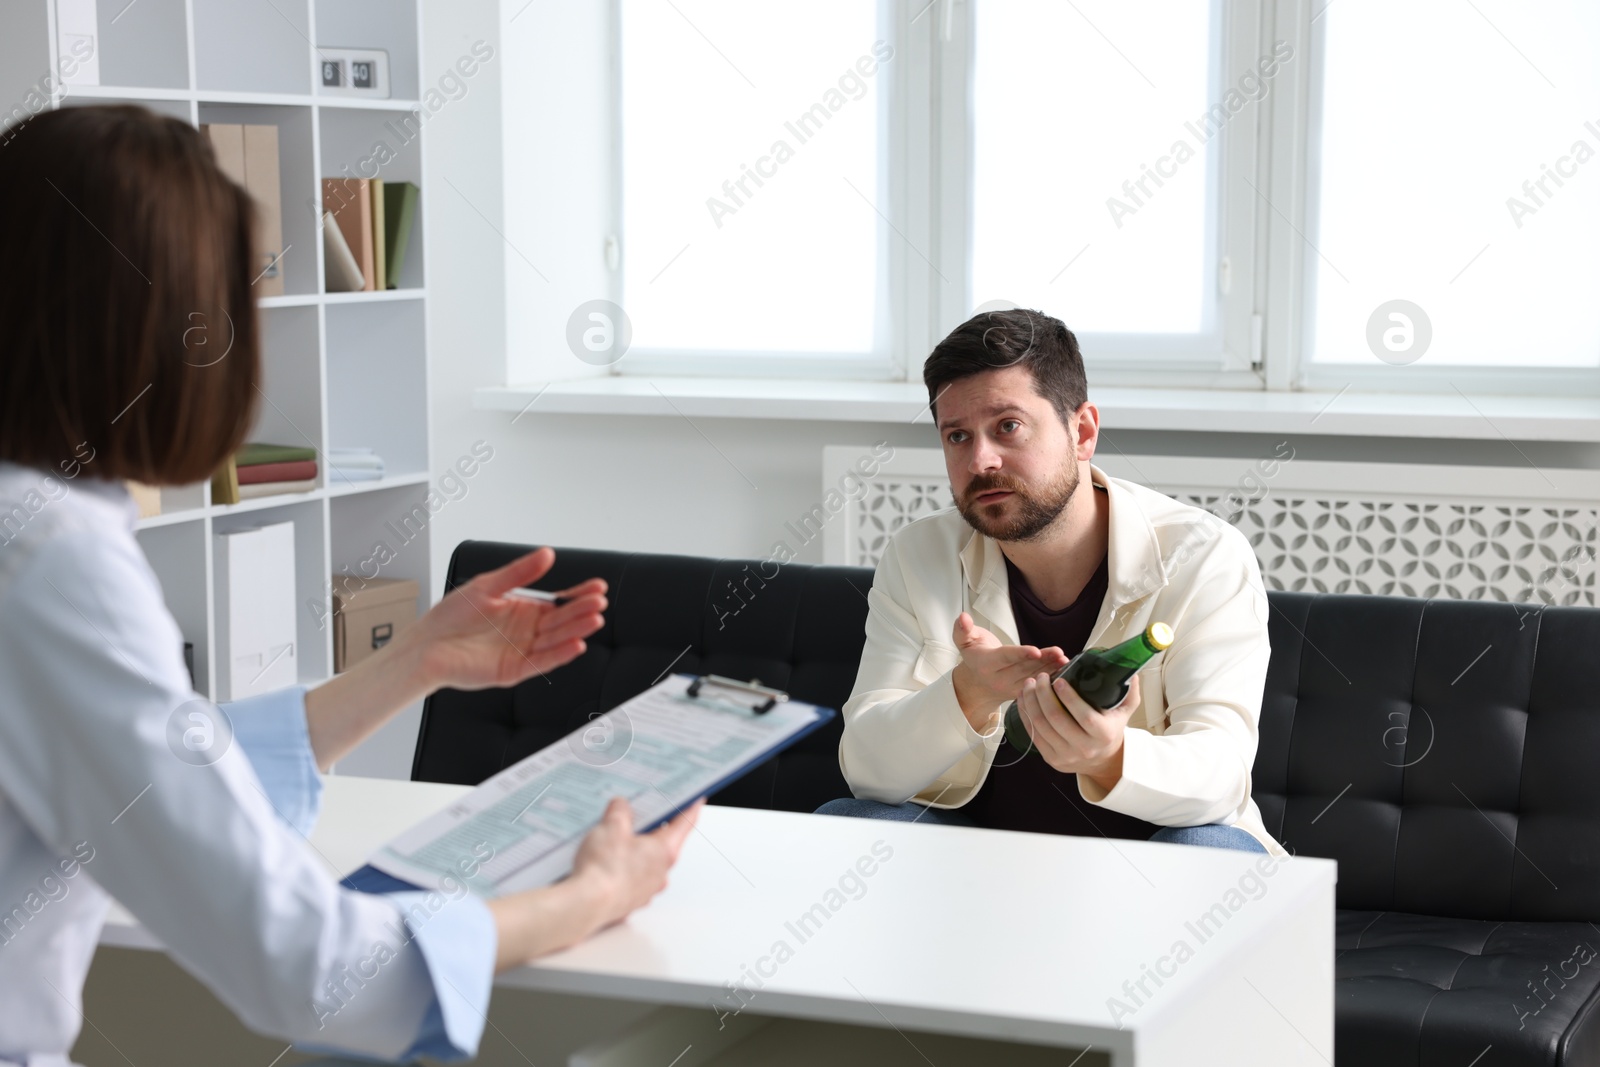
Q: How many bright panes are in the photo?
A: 3